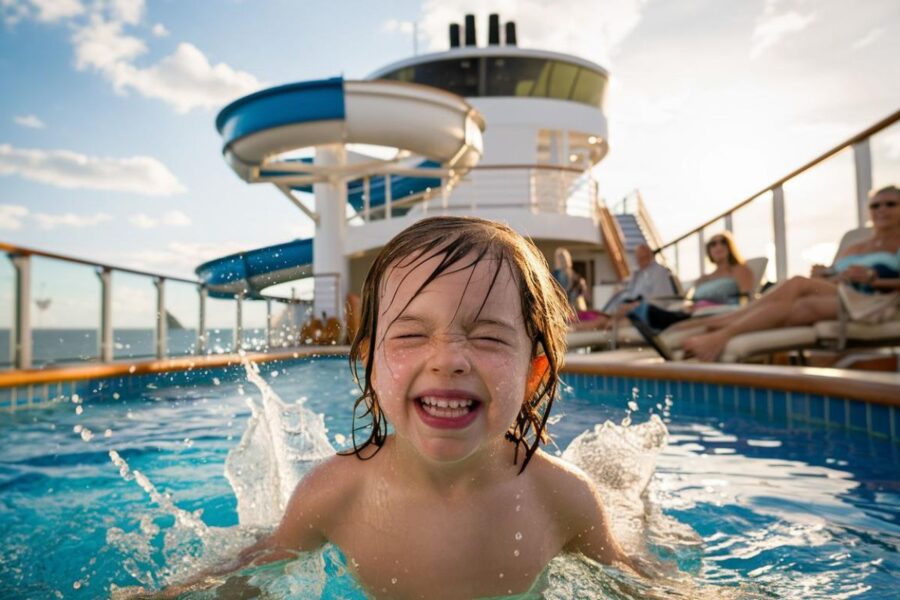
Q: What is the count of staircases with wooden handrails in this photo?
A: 1